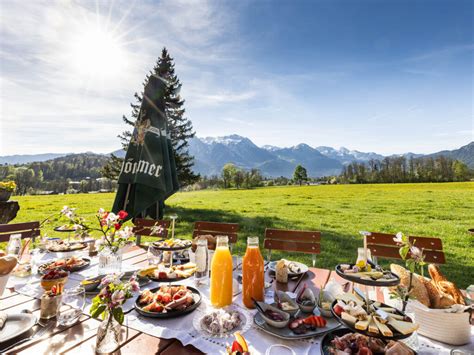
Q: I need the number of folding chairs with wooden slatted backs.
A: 5